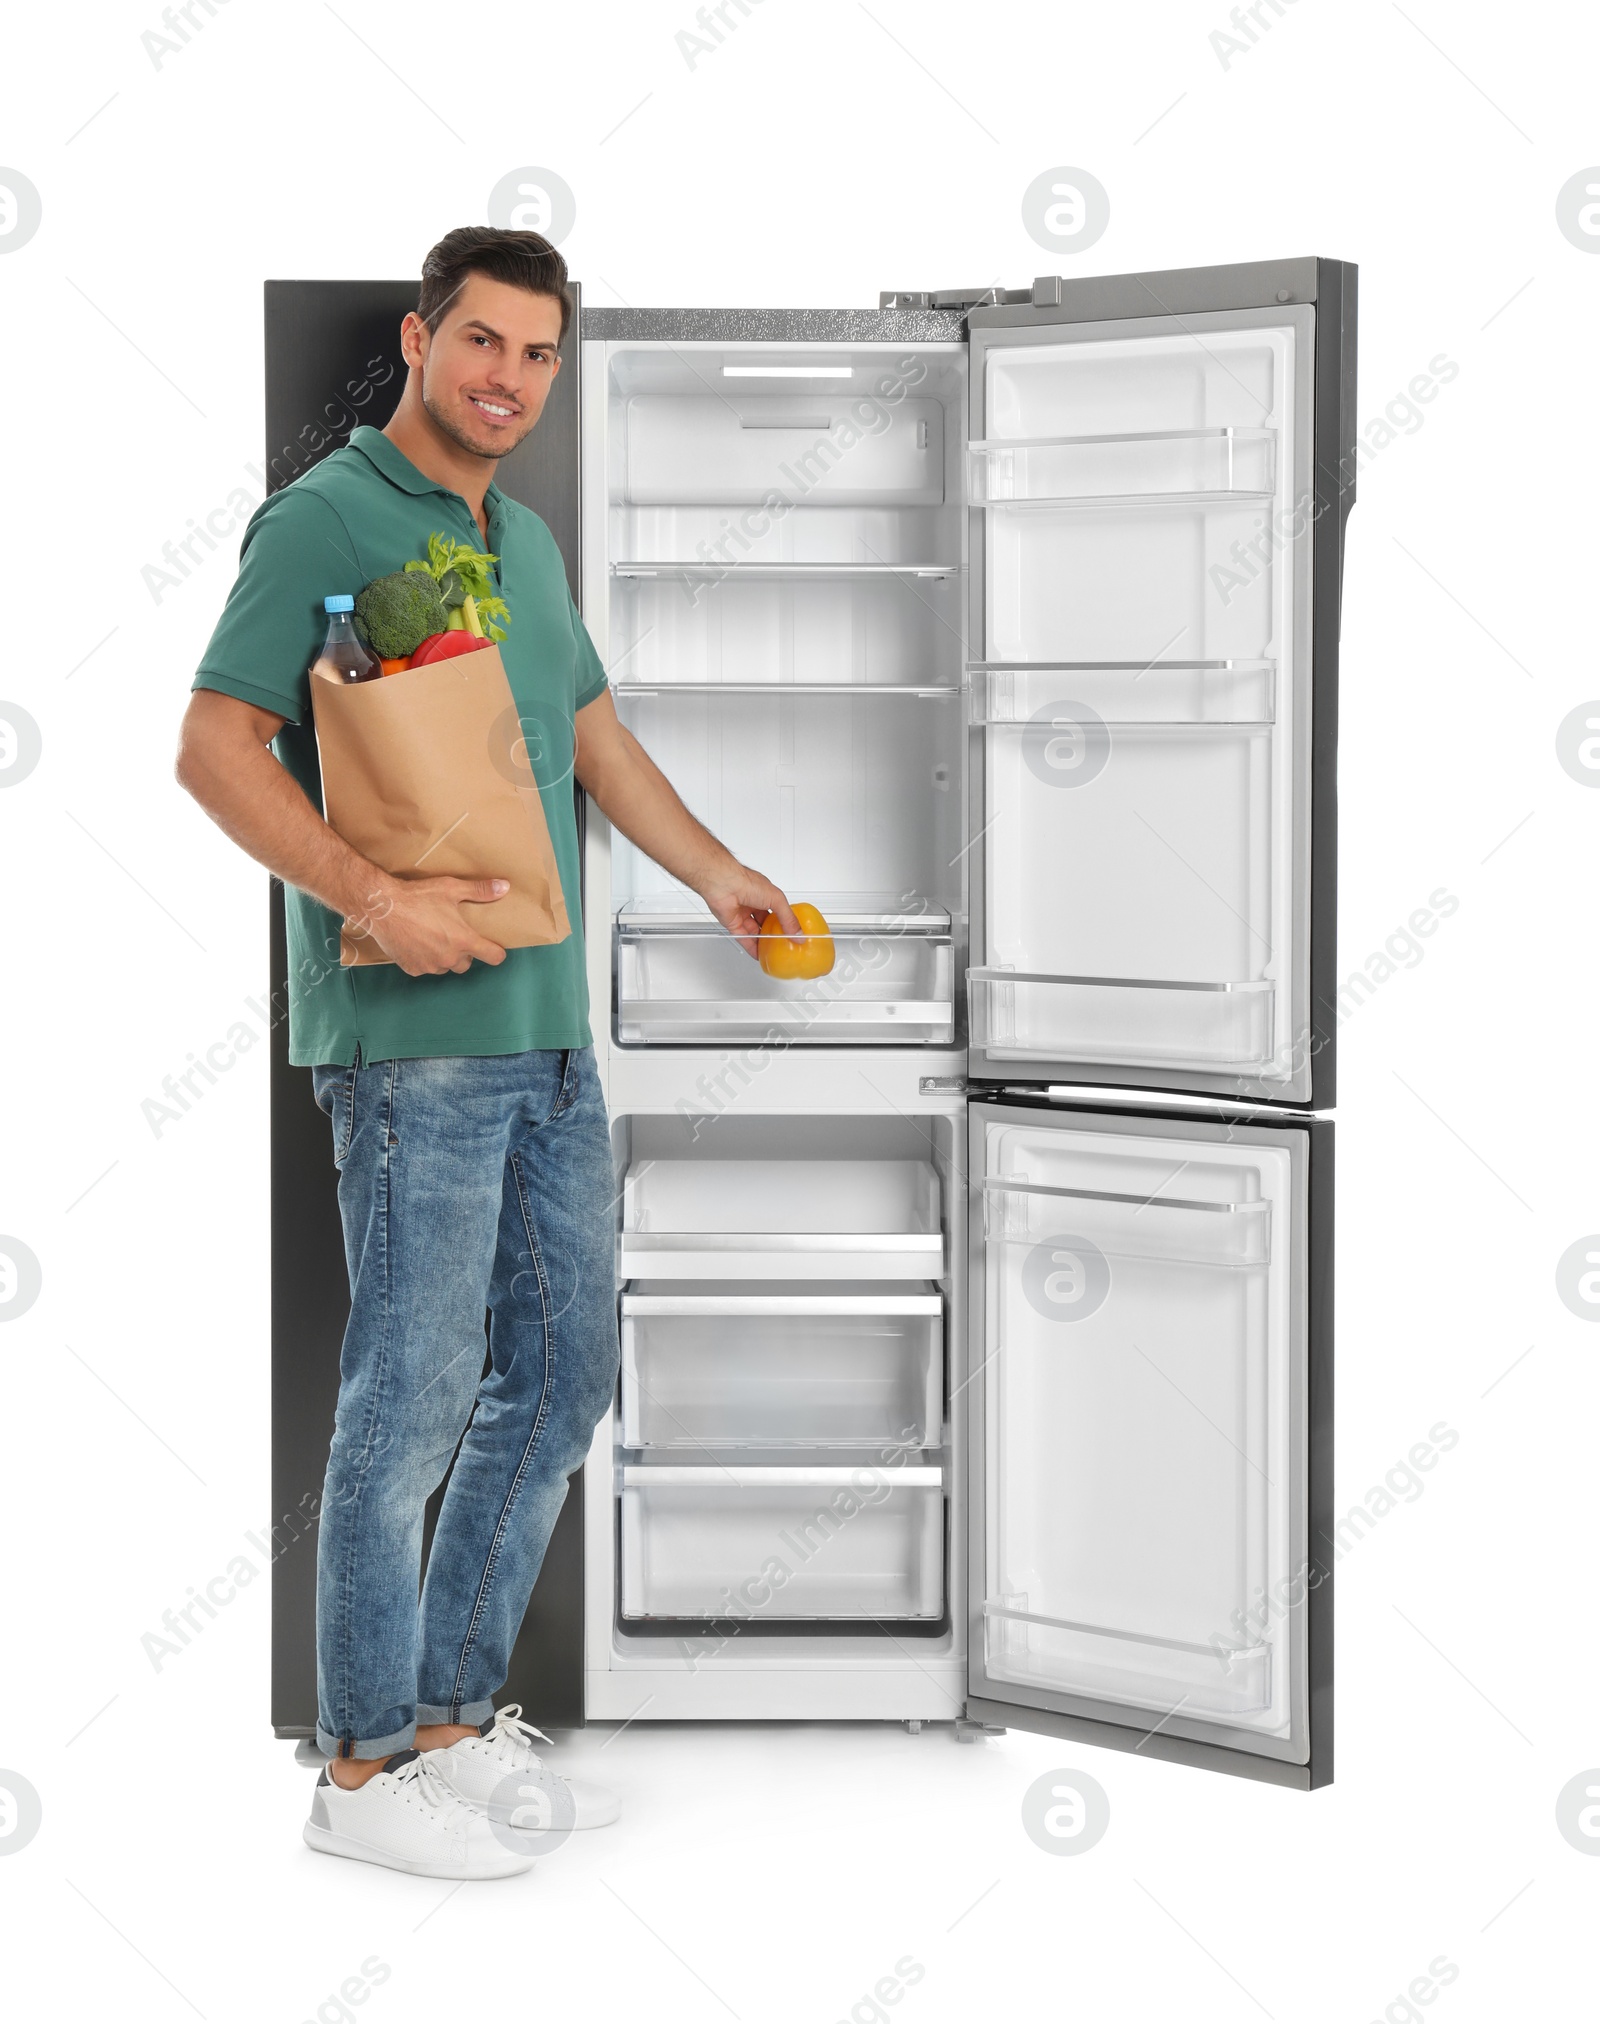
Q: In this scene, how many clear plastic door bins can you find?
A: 5